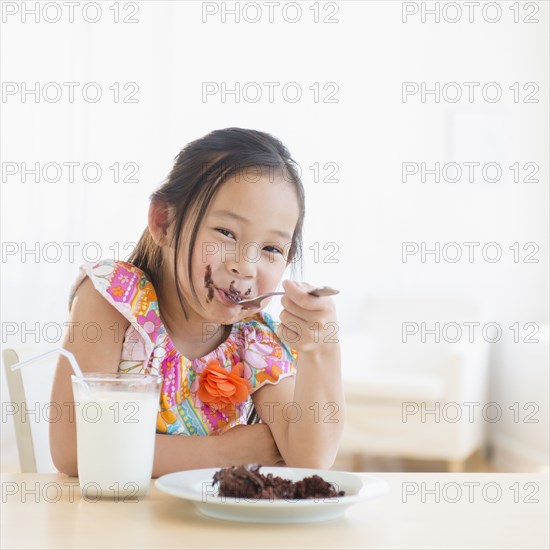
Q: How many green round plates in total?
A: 0